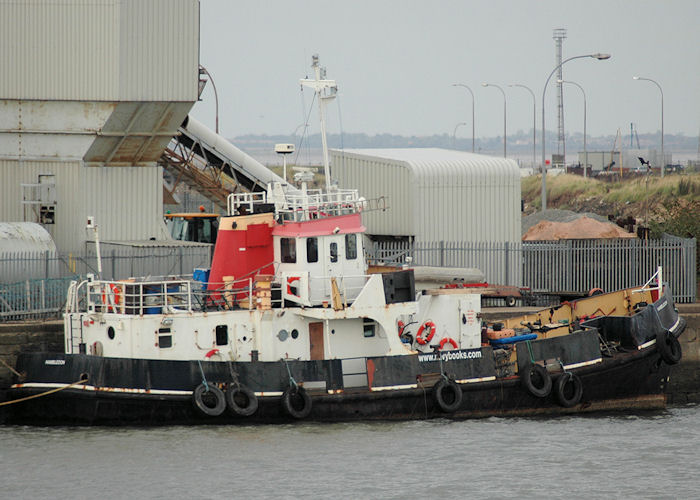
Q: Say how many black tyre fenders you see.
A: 7